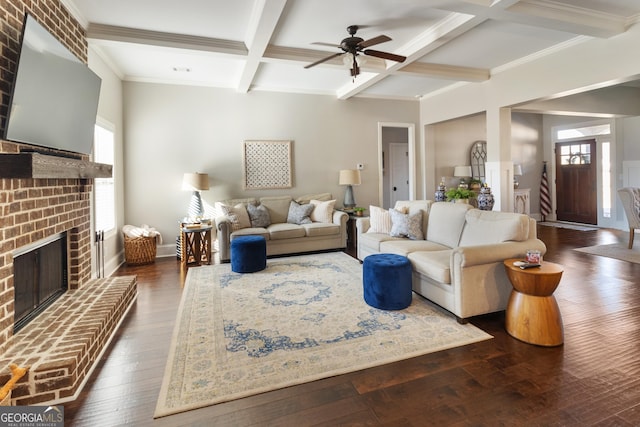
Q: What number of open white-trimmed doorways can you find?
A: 1